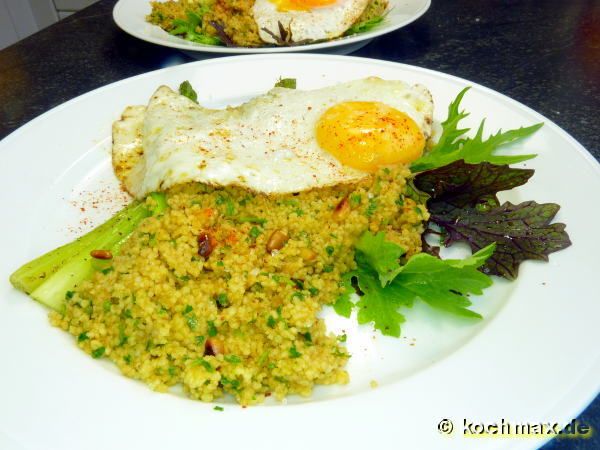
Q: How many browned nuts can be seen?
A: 5